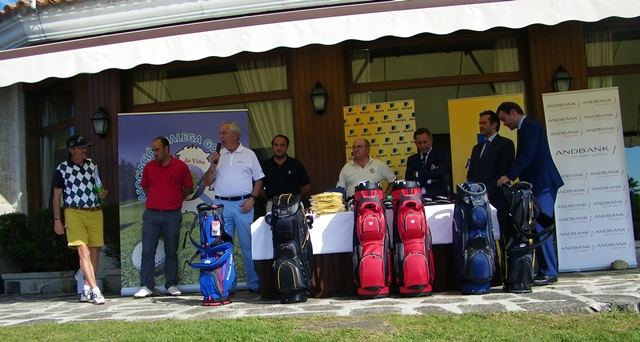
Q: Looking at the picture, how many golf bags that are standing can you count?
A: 6